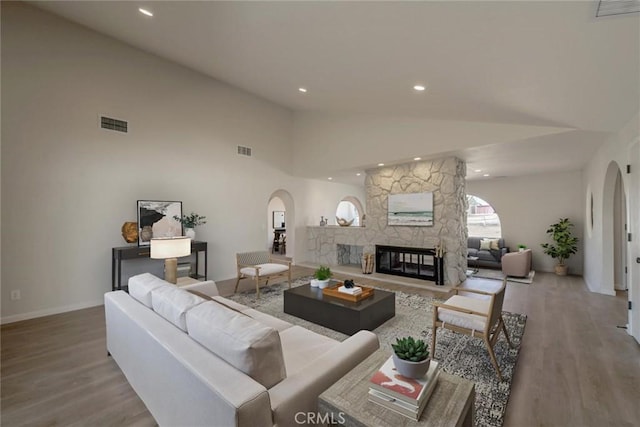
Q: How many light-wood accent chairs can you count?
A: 2